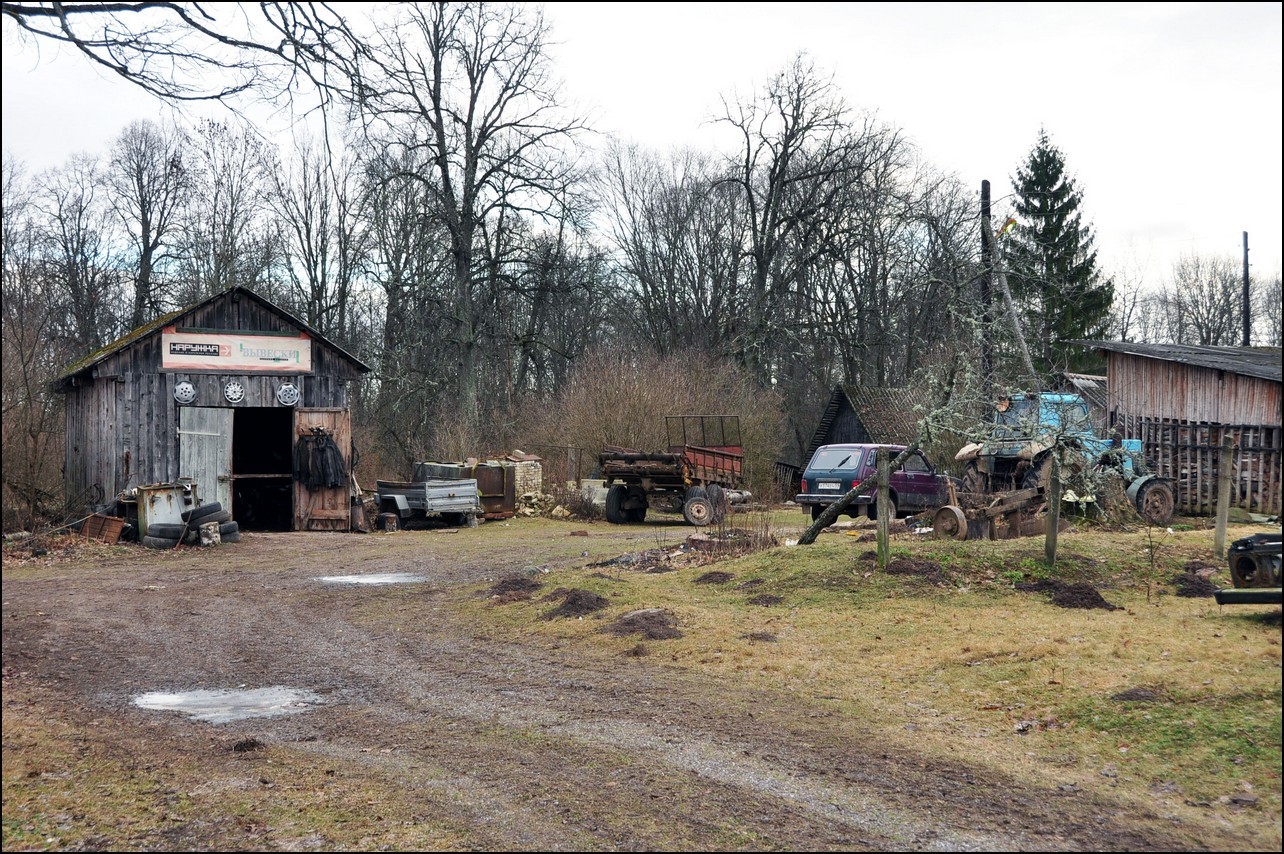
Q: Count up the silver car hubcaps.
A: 3